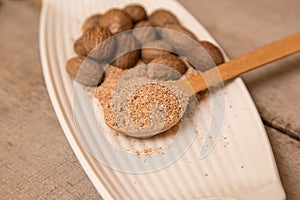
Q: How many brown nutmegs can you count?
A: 13